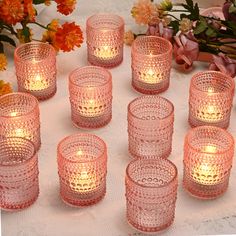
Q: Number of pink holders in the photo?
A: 11